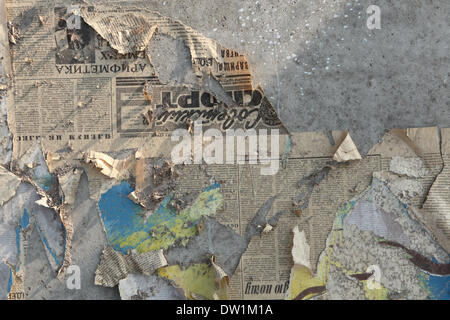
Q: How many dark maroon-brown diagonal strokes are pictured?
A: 3